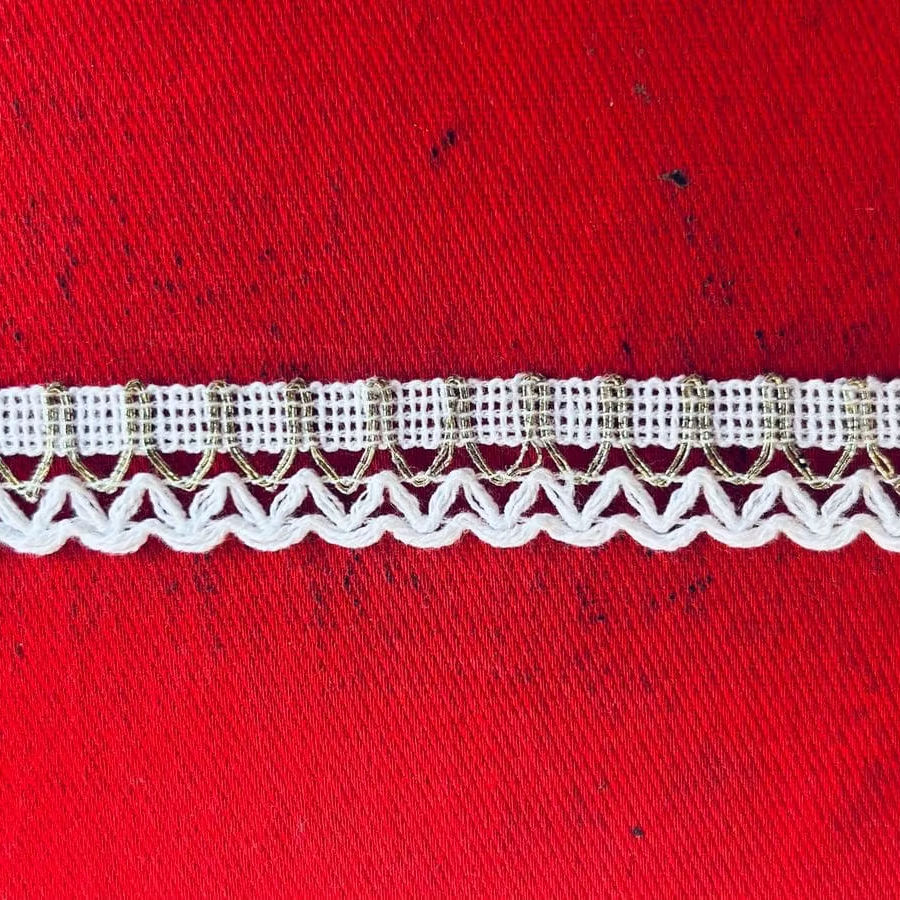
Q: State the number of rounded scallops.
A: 12